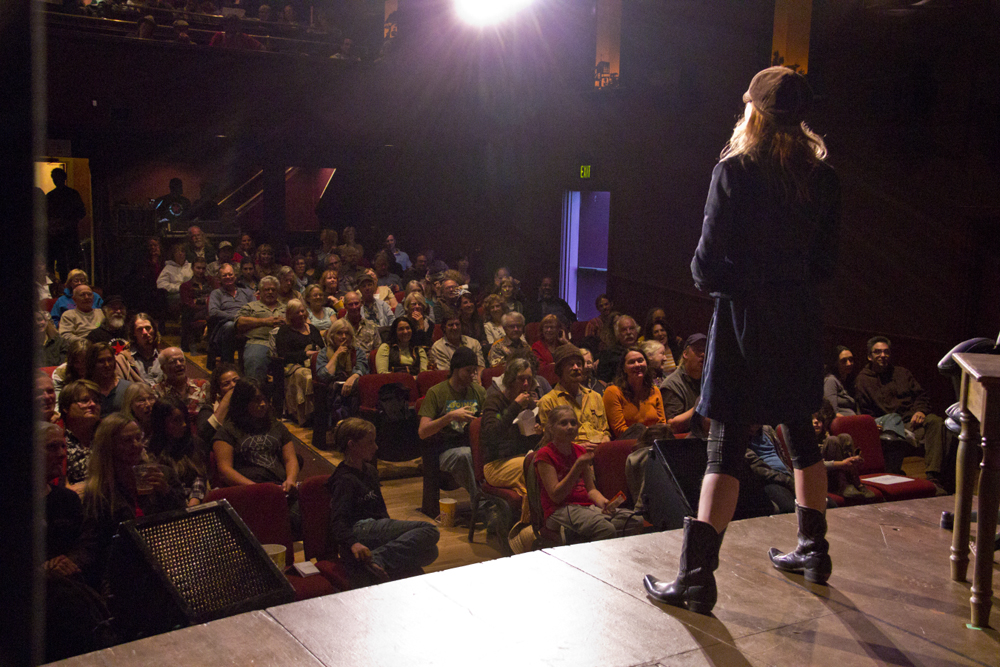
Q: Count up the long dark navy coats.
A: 1